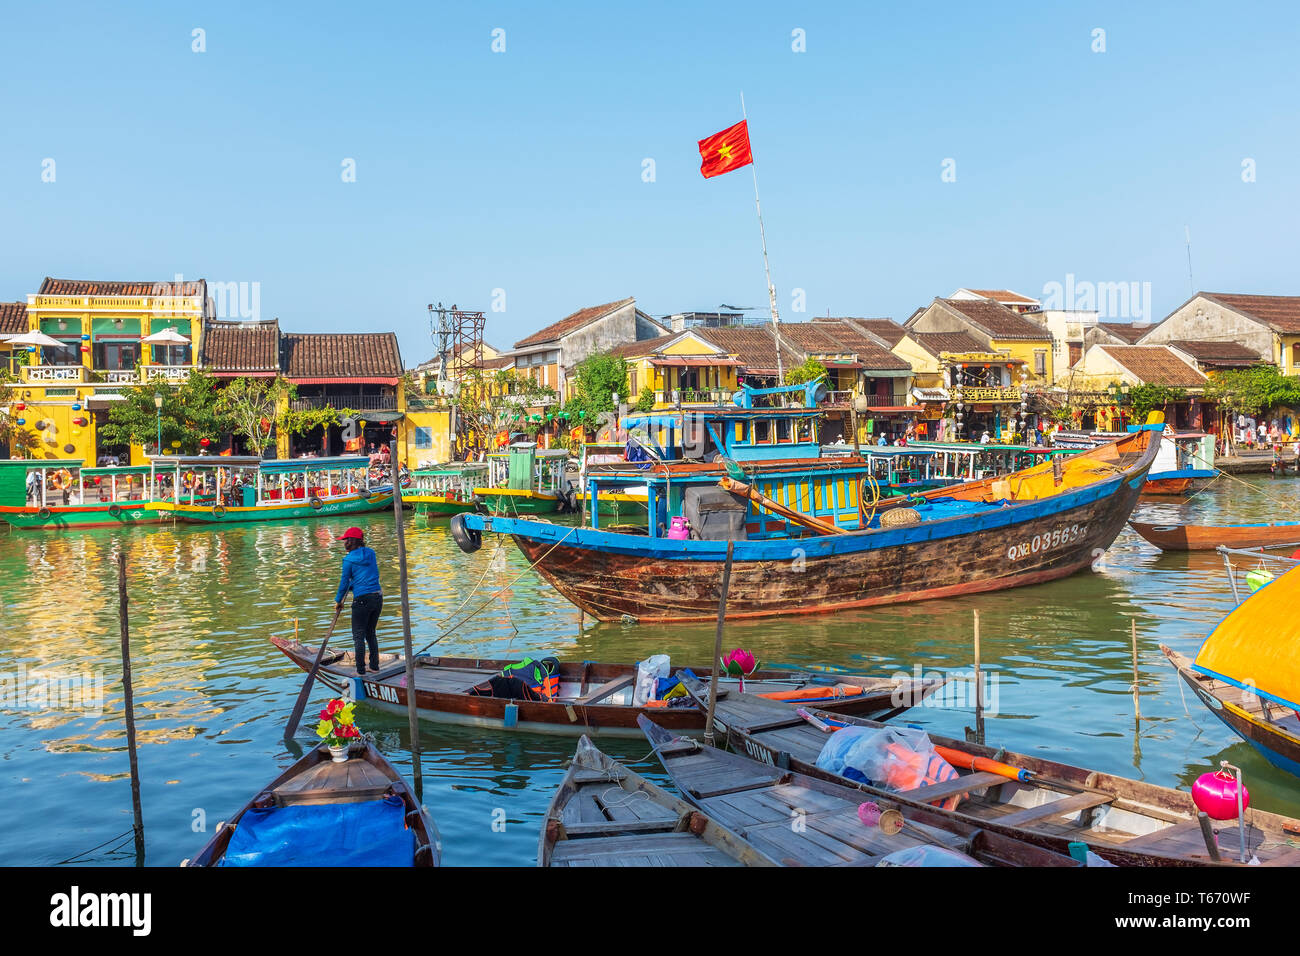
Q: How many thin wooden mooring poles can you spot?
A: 5